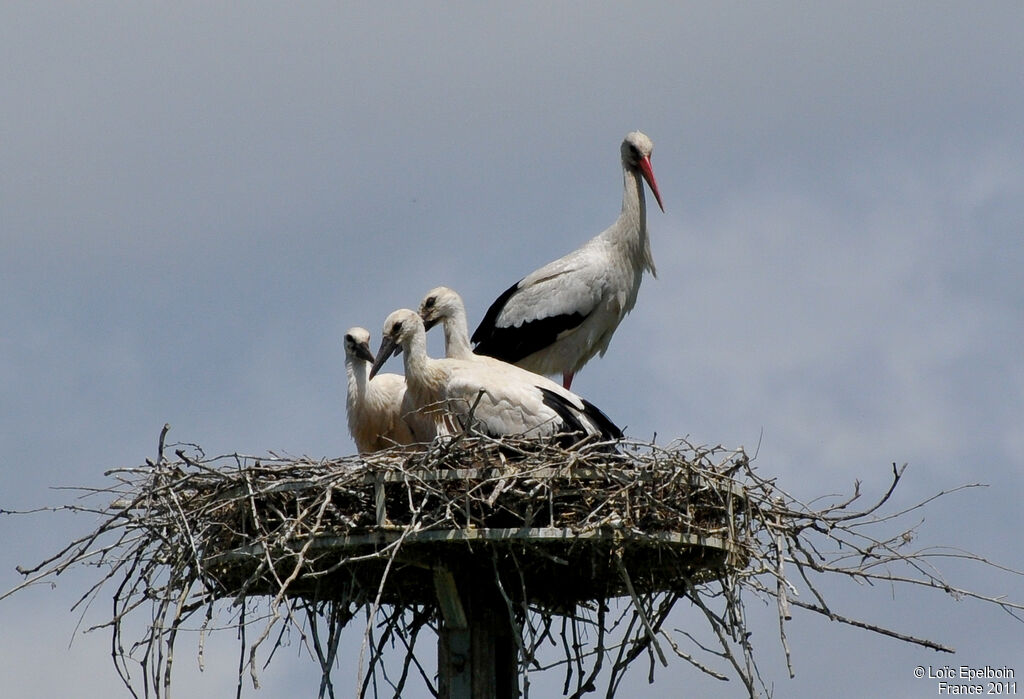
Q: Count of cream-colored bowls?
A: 0